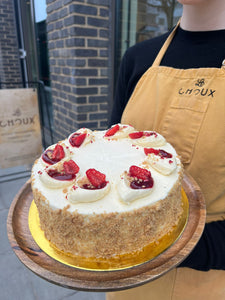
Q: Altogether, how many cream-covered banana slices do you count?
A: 0